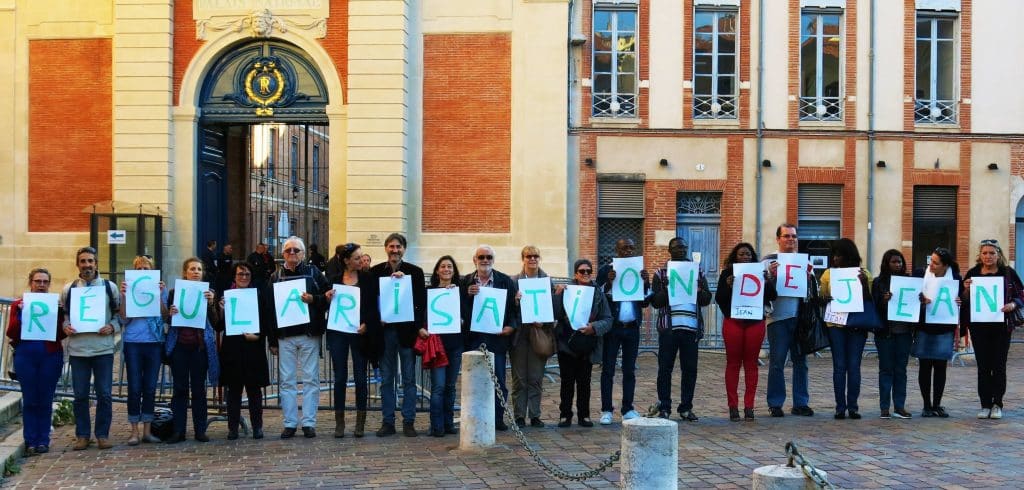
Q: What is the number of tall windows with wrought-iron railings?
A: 4